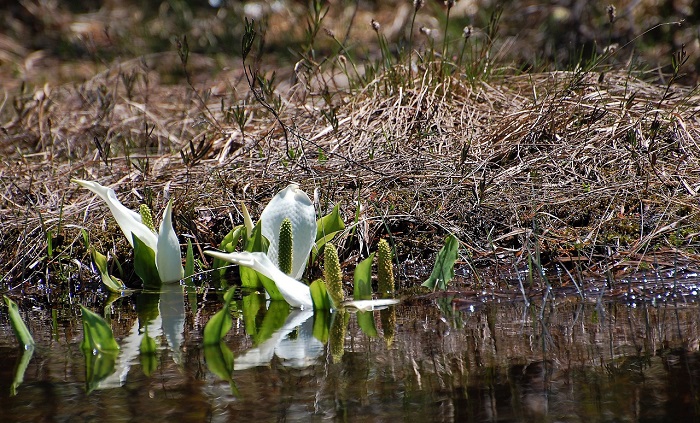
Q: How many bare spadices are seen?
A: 2